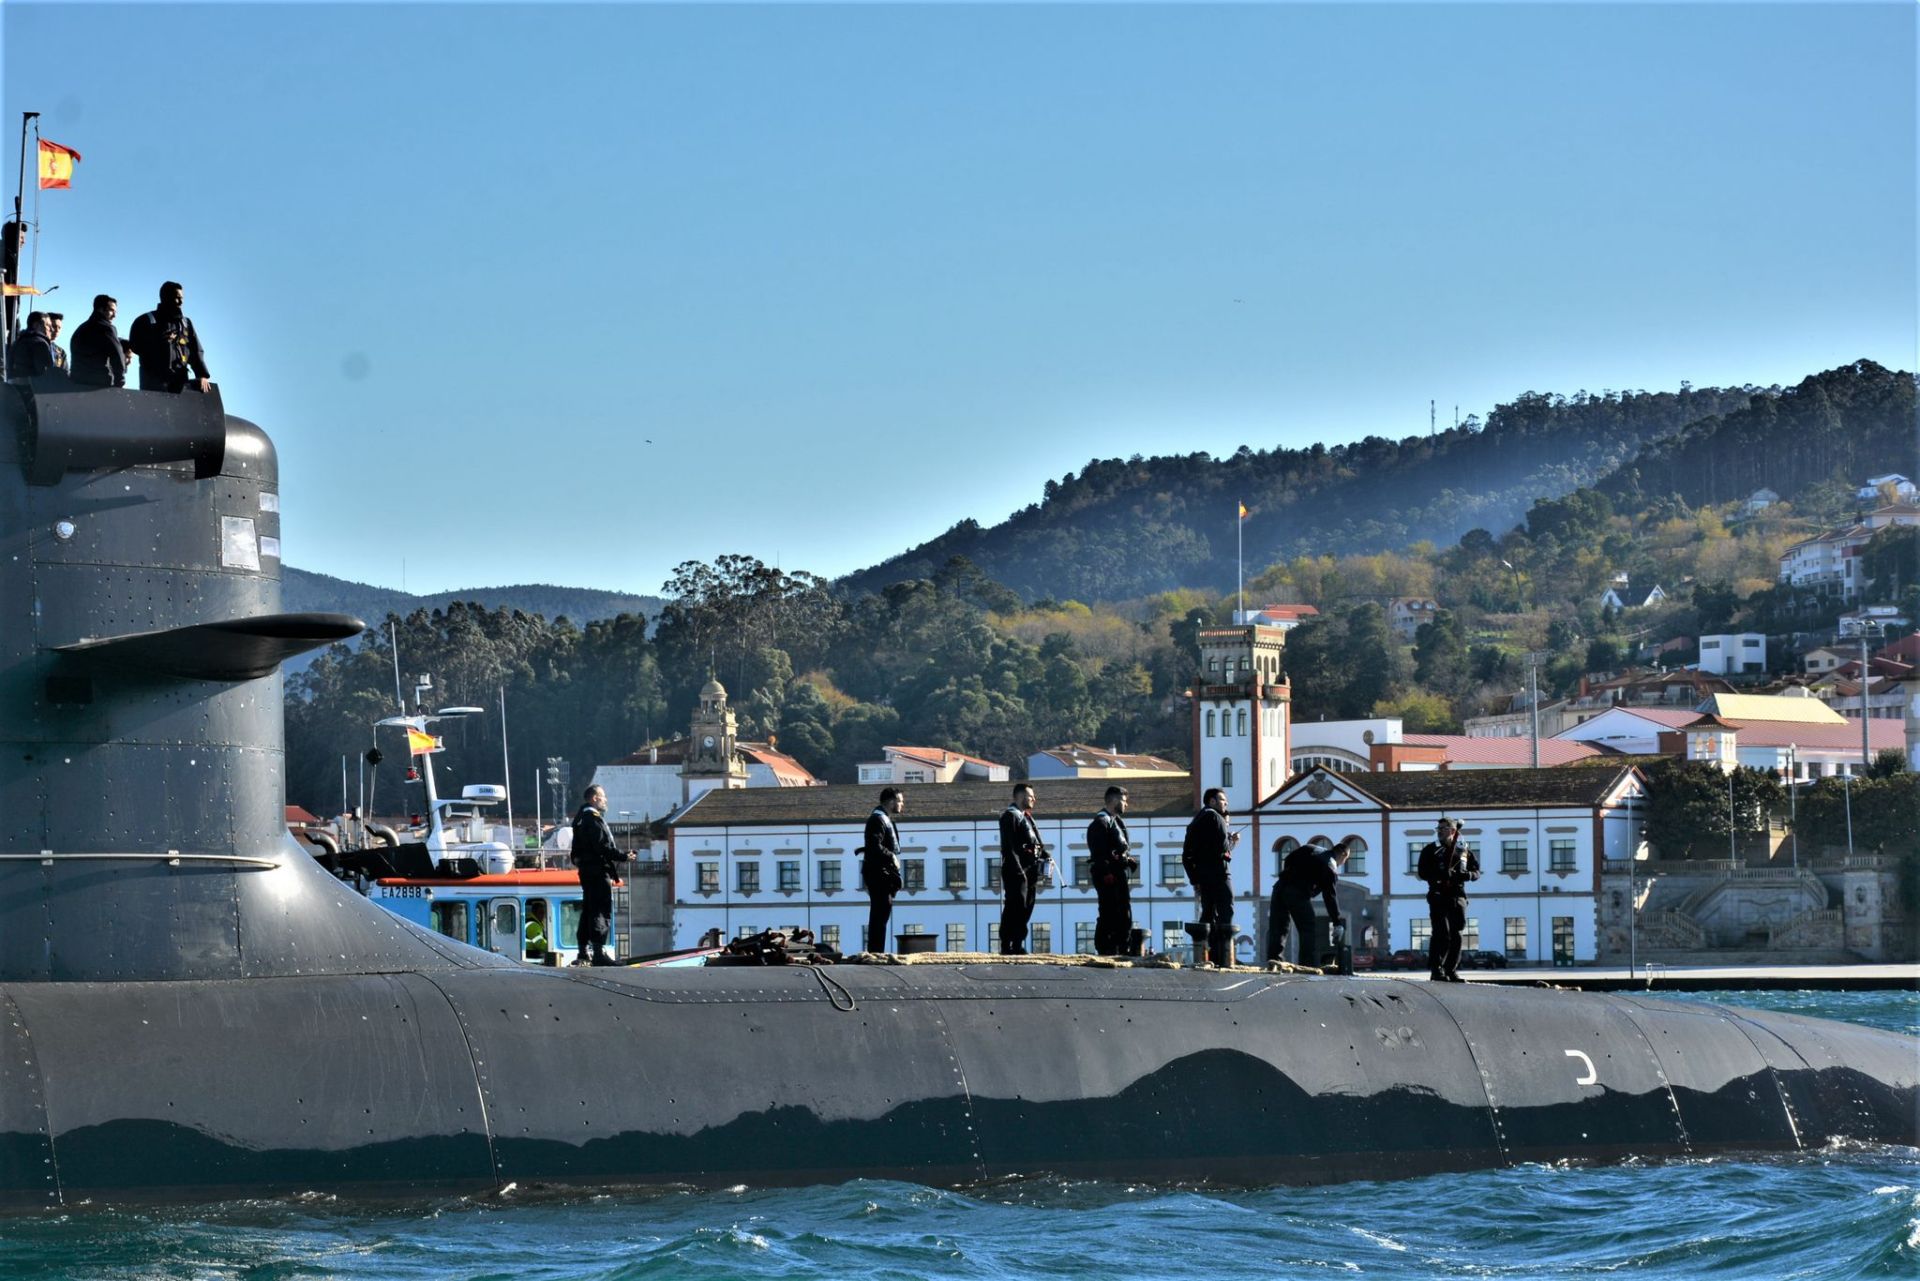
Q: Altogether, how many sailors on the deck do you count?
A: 7